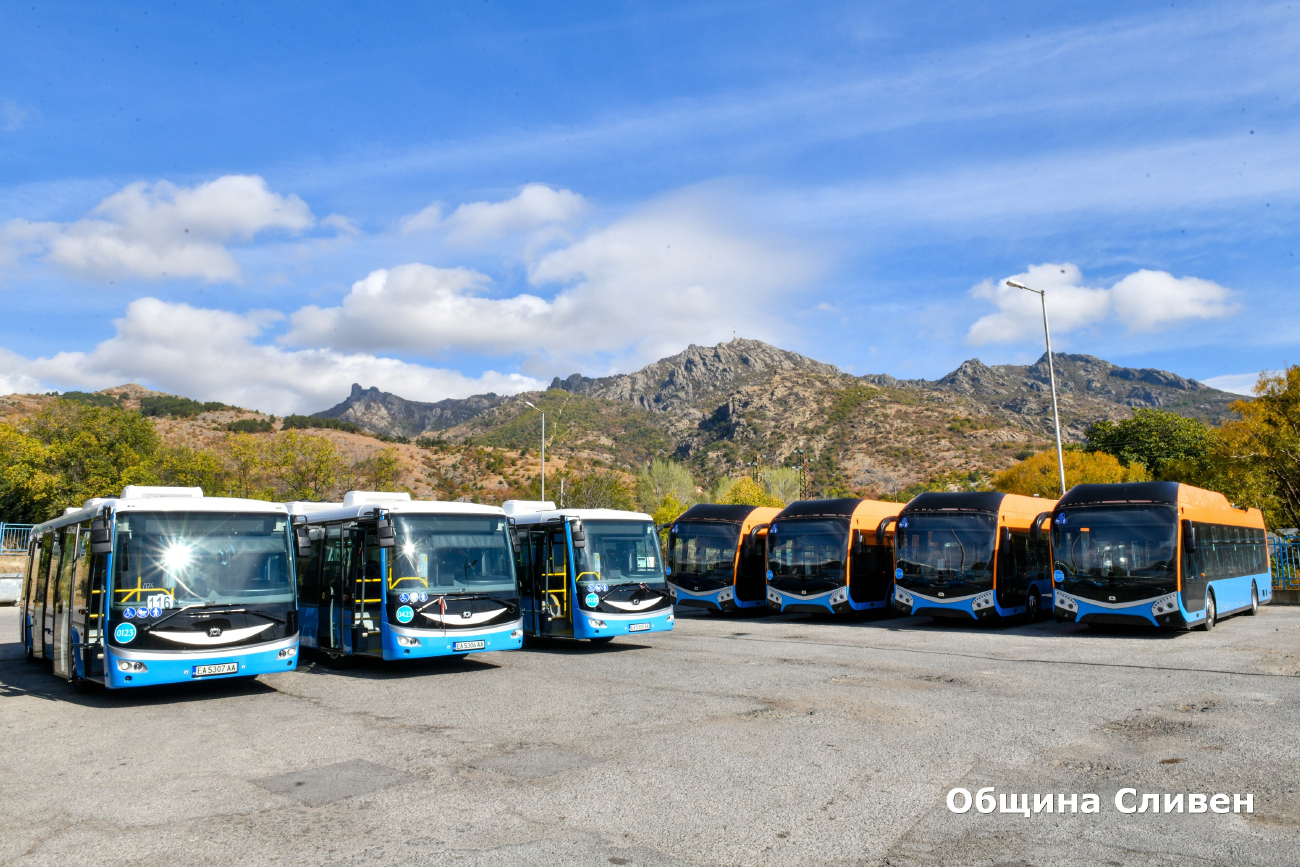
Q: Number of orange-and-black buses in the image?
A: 4